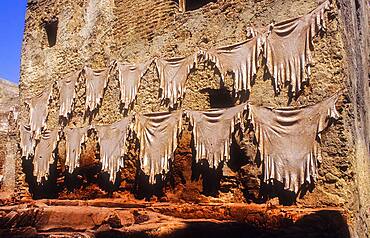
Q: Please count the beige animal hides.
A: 14